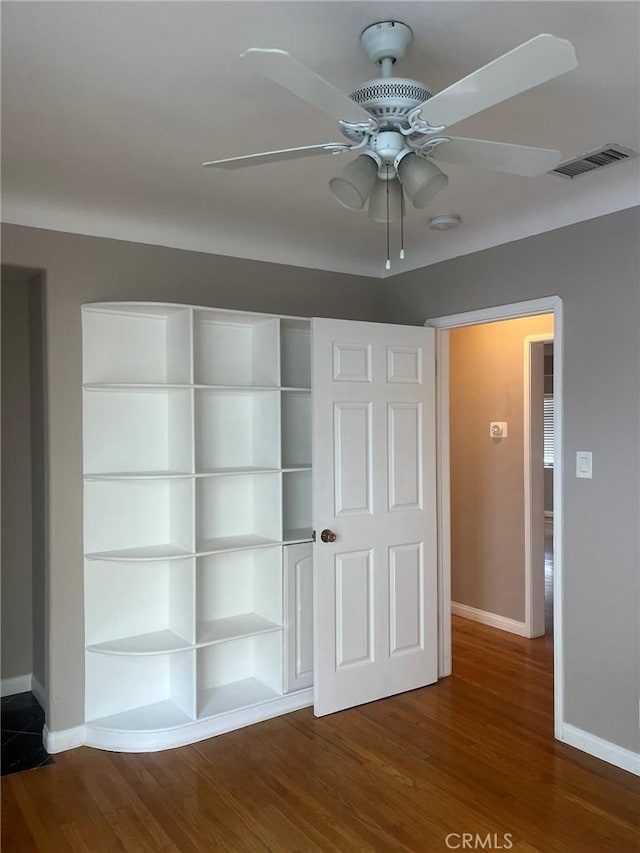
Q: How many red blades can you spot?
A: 0